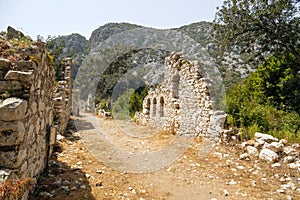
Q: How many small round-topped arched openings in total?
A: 3